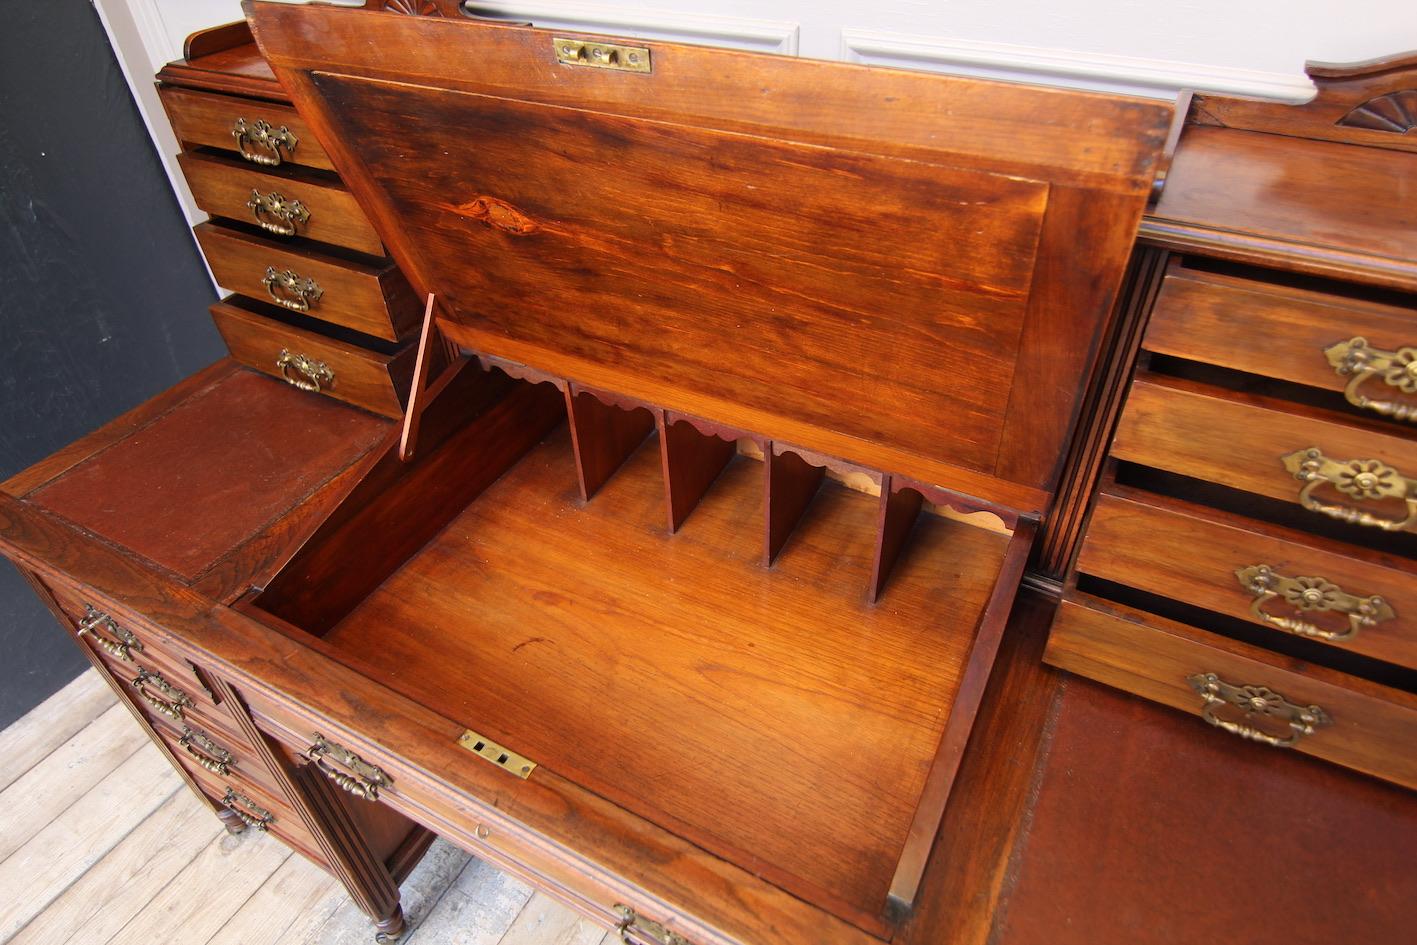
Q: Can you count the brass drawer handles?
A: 14